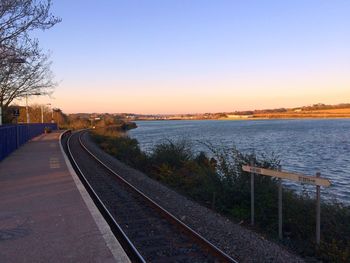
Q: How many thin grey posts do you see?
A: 3